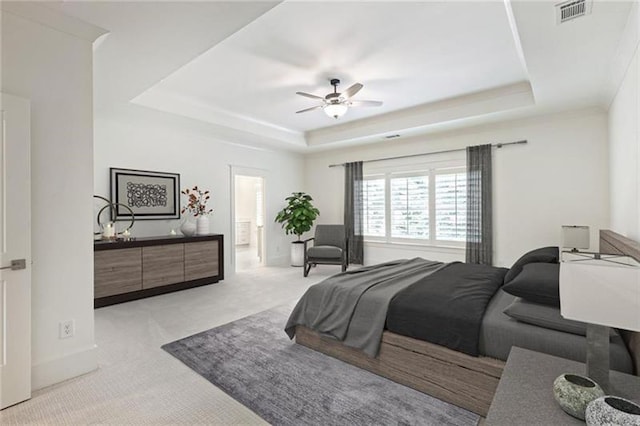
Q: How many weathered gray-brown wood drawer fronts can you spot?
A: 3